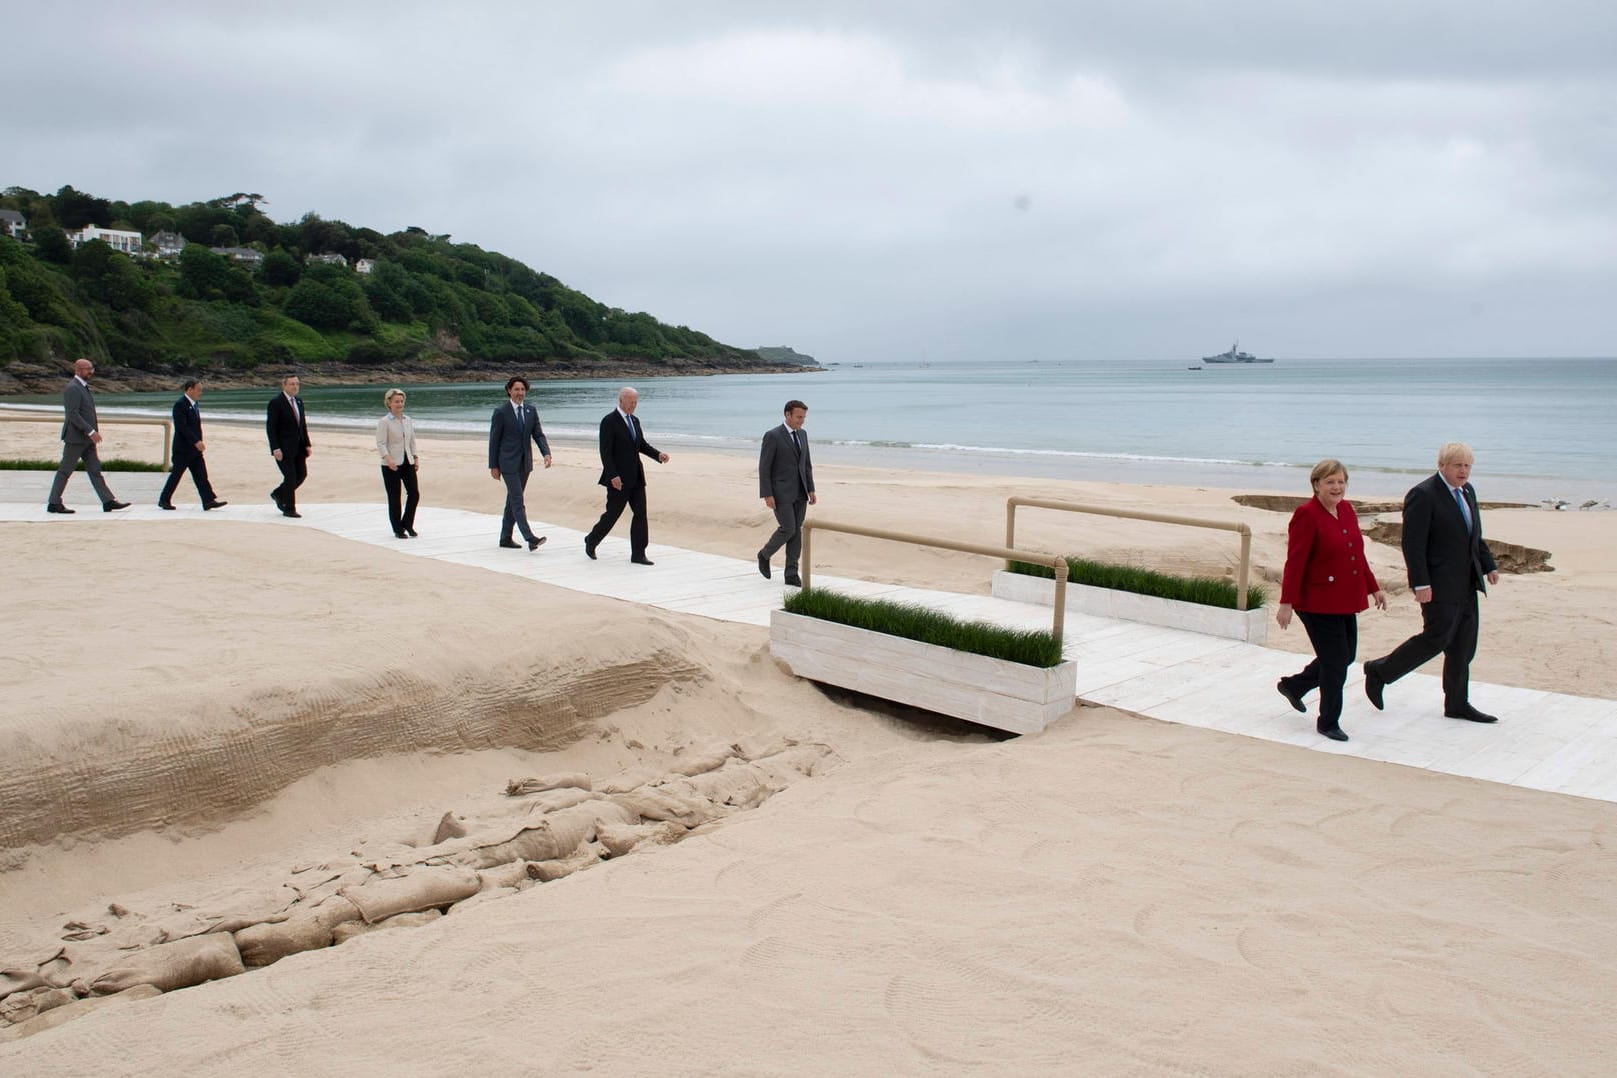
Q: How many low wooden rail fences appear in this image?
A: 3